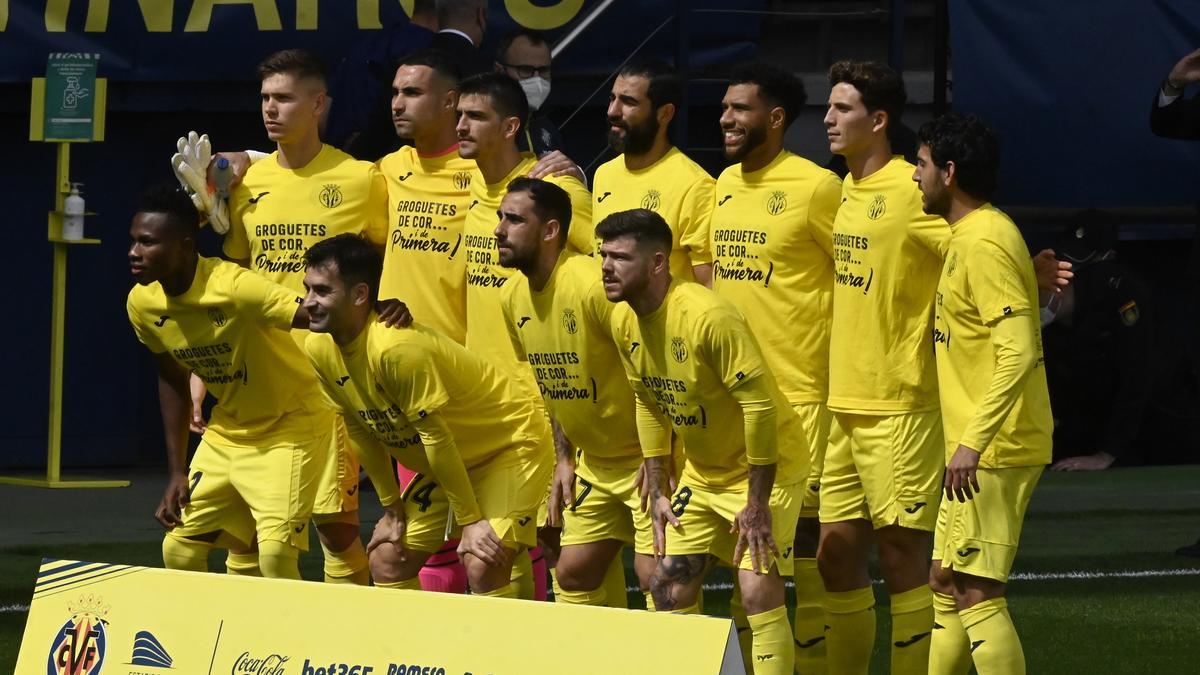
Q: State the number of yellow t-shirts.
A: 11